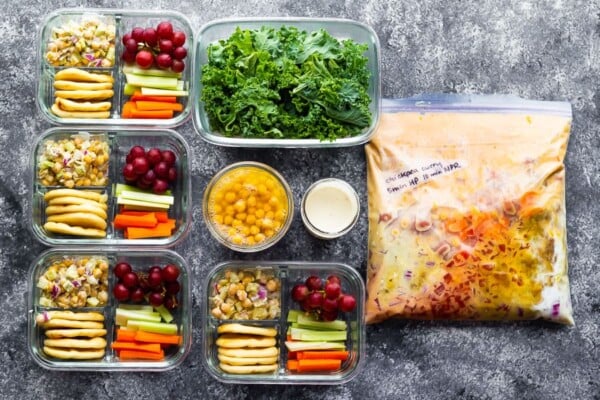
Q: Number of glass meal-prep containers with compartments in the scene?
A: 4